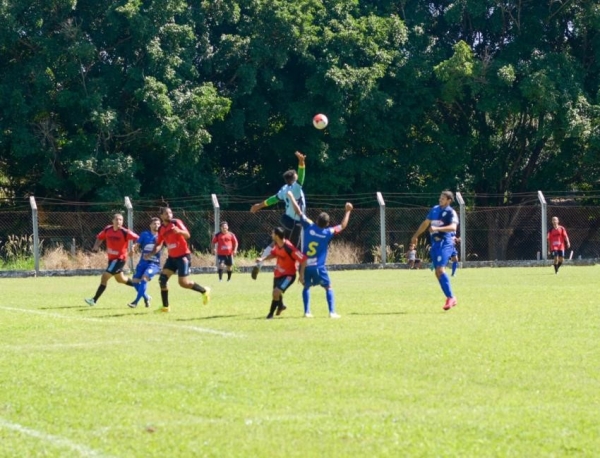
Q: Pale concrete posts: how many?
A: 6